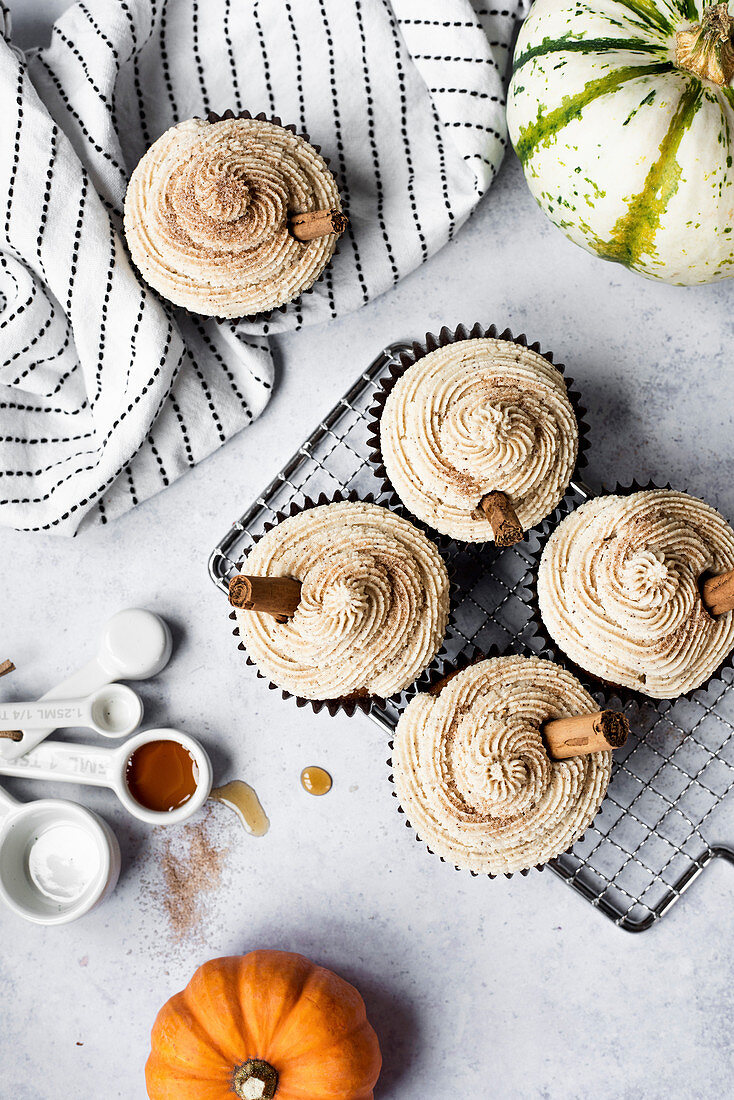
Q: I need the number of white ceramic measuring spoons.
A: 4